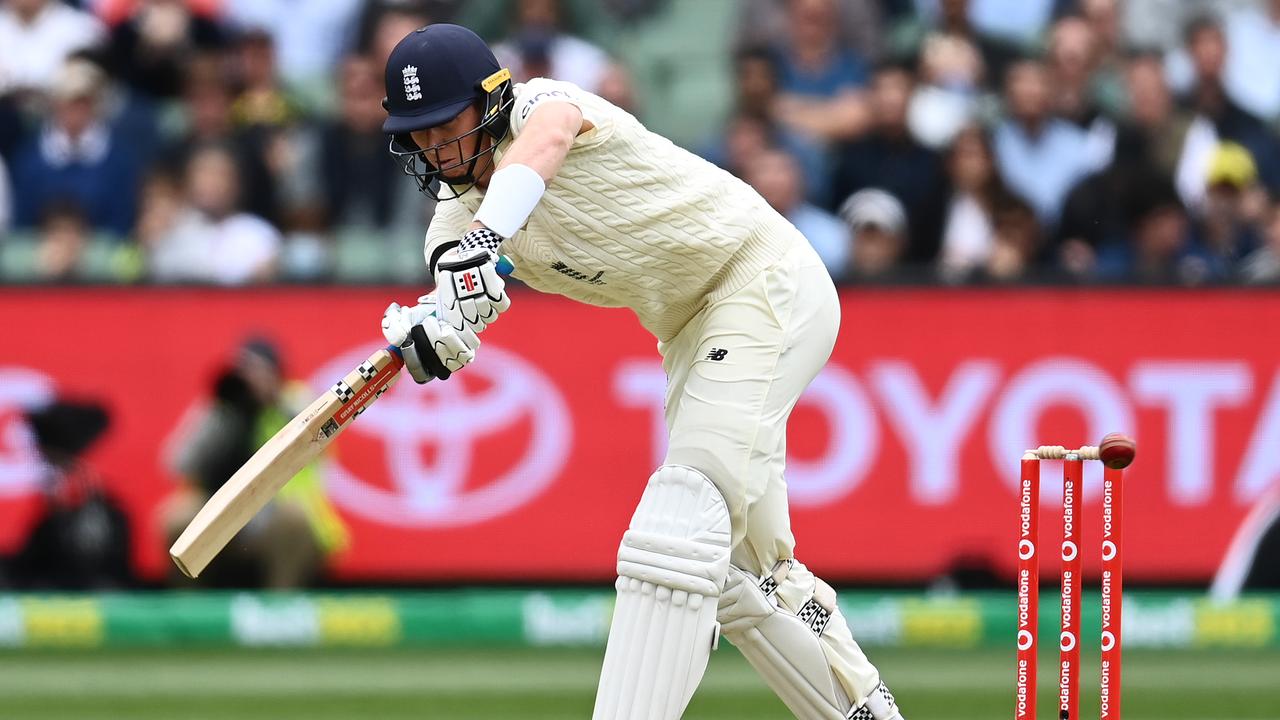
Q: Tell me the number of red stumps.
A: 3